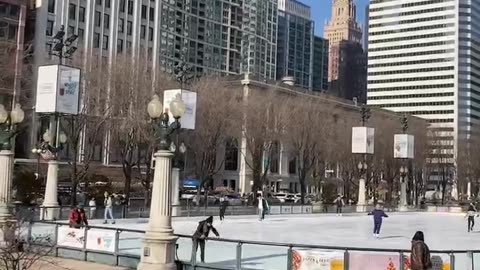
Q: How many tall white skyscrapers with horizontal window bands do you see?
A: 1